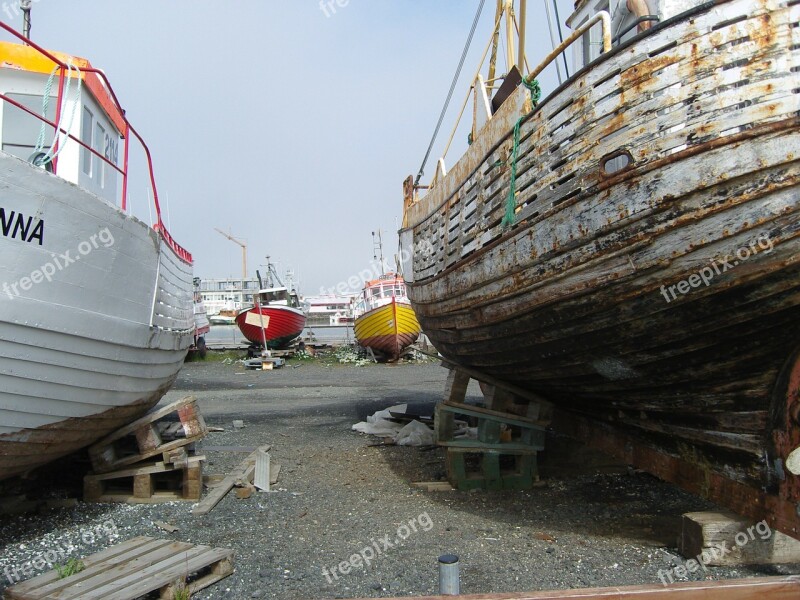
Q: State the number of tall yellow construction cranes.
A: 1